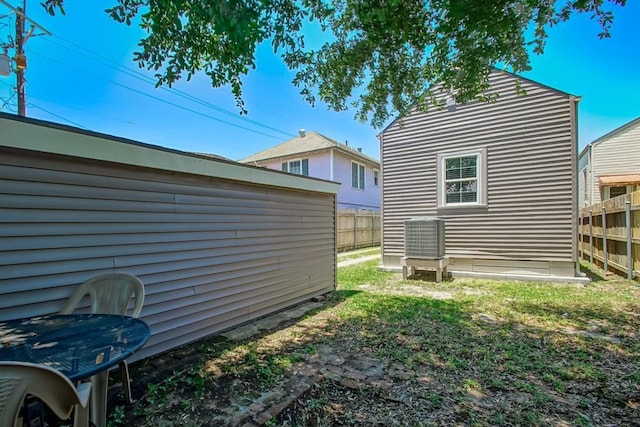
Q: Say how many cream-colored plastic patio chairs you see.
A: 2